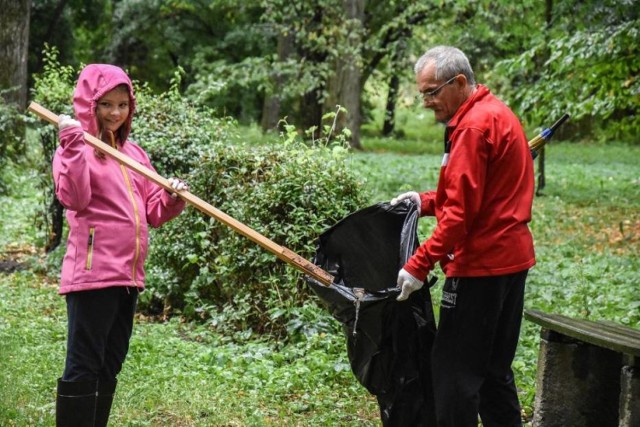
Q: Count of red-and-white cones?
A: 0